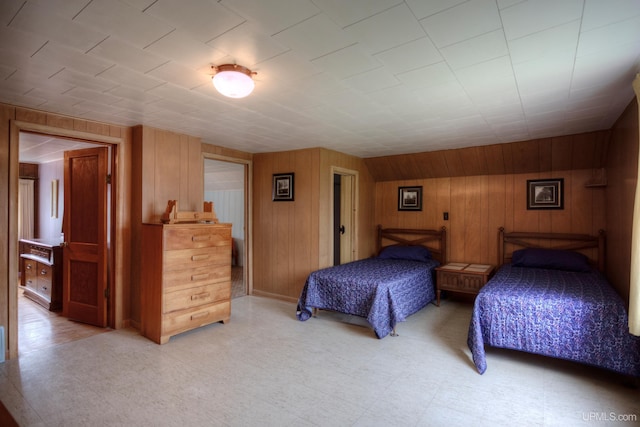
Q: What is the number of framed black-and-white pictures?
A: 3